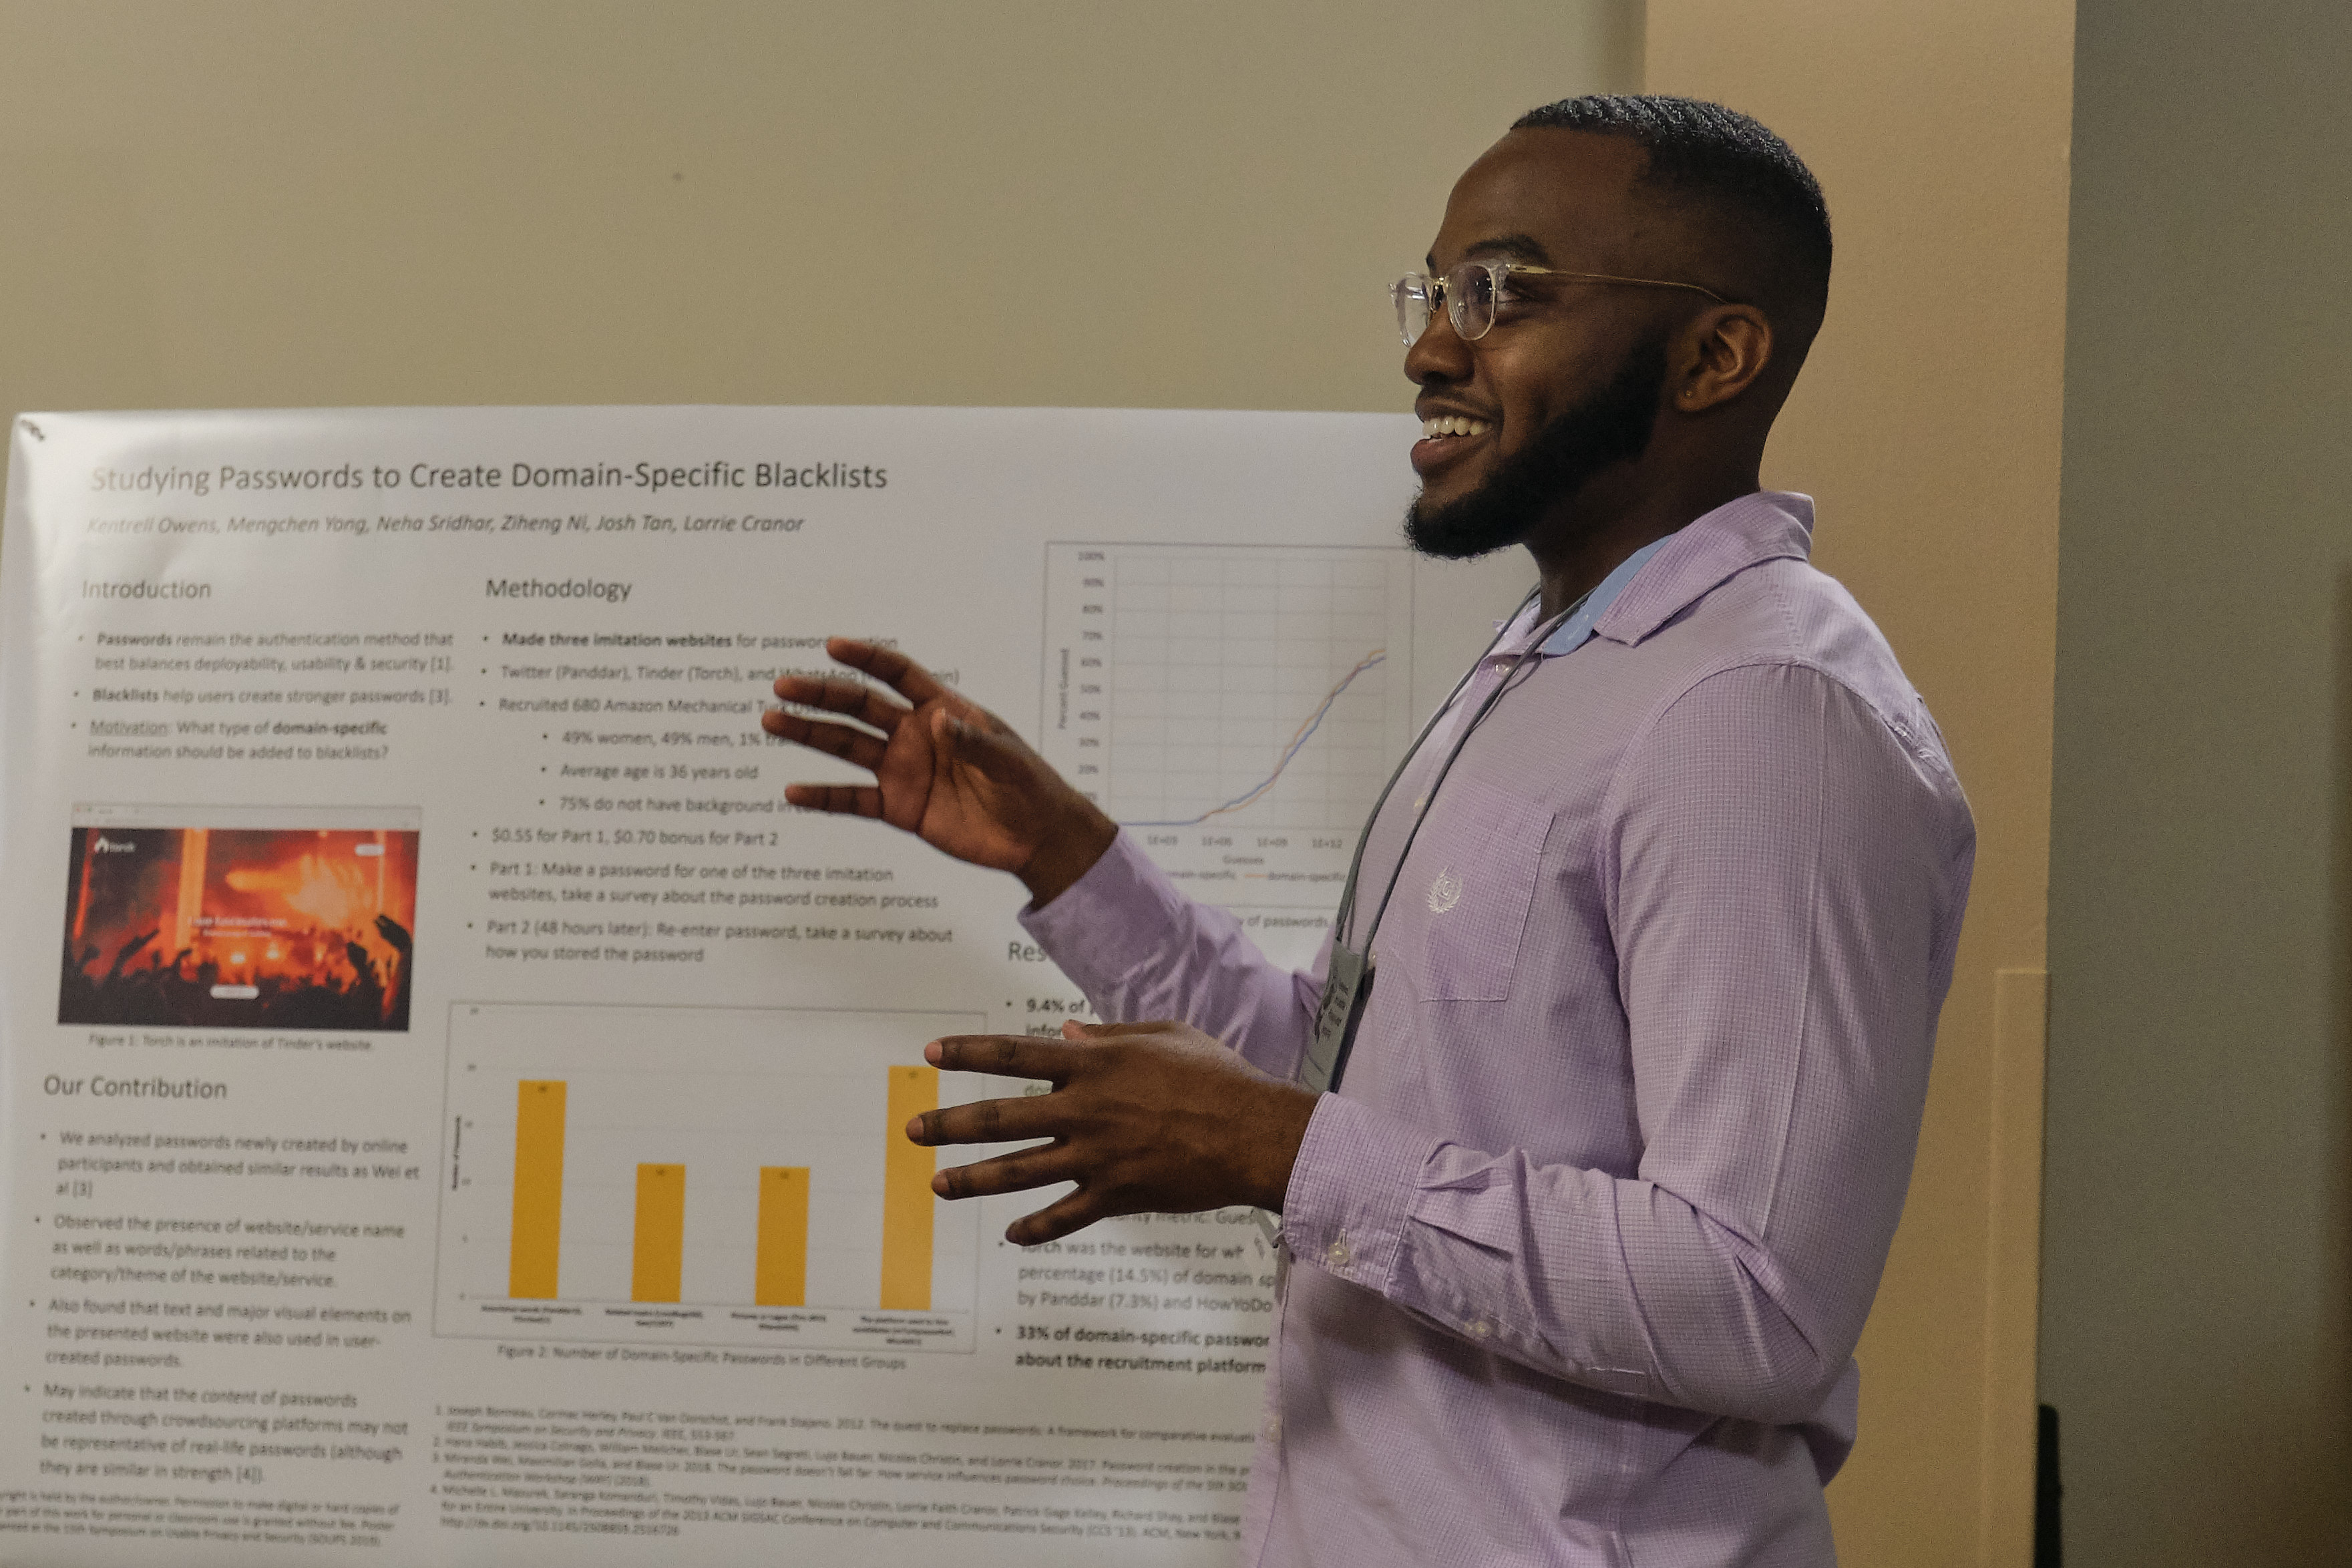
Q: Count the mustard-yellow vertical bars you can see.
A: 4